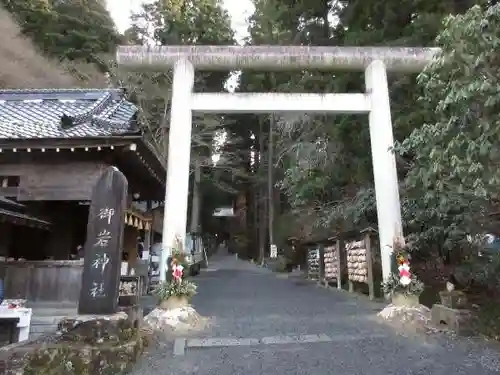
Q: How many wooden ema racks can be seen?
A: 3